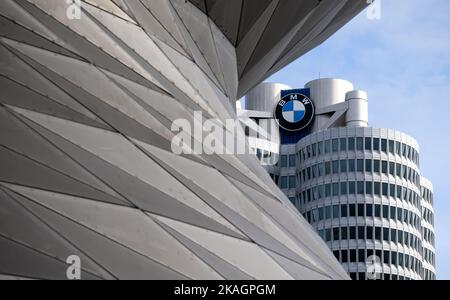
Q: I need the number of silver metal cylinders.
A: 3